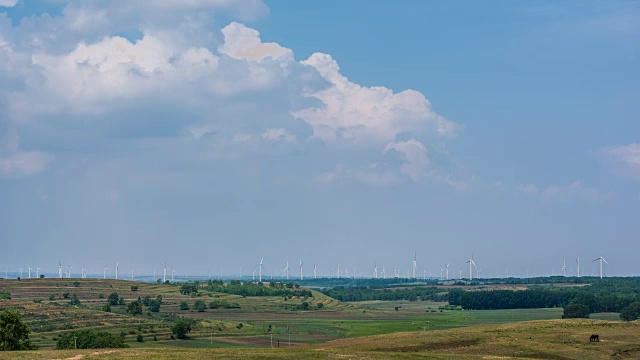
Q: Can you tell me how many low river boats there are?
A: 0